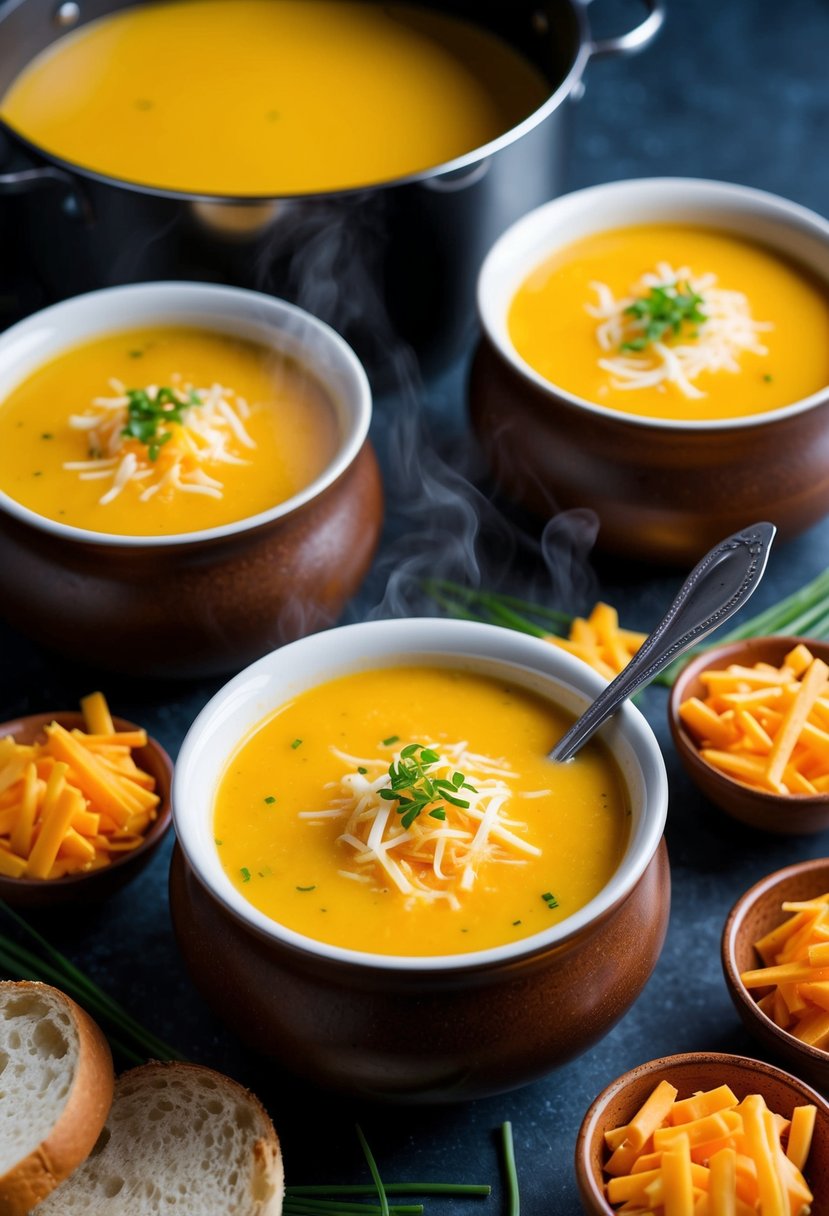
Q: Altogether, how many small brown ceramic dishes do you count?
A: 4